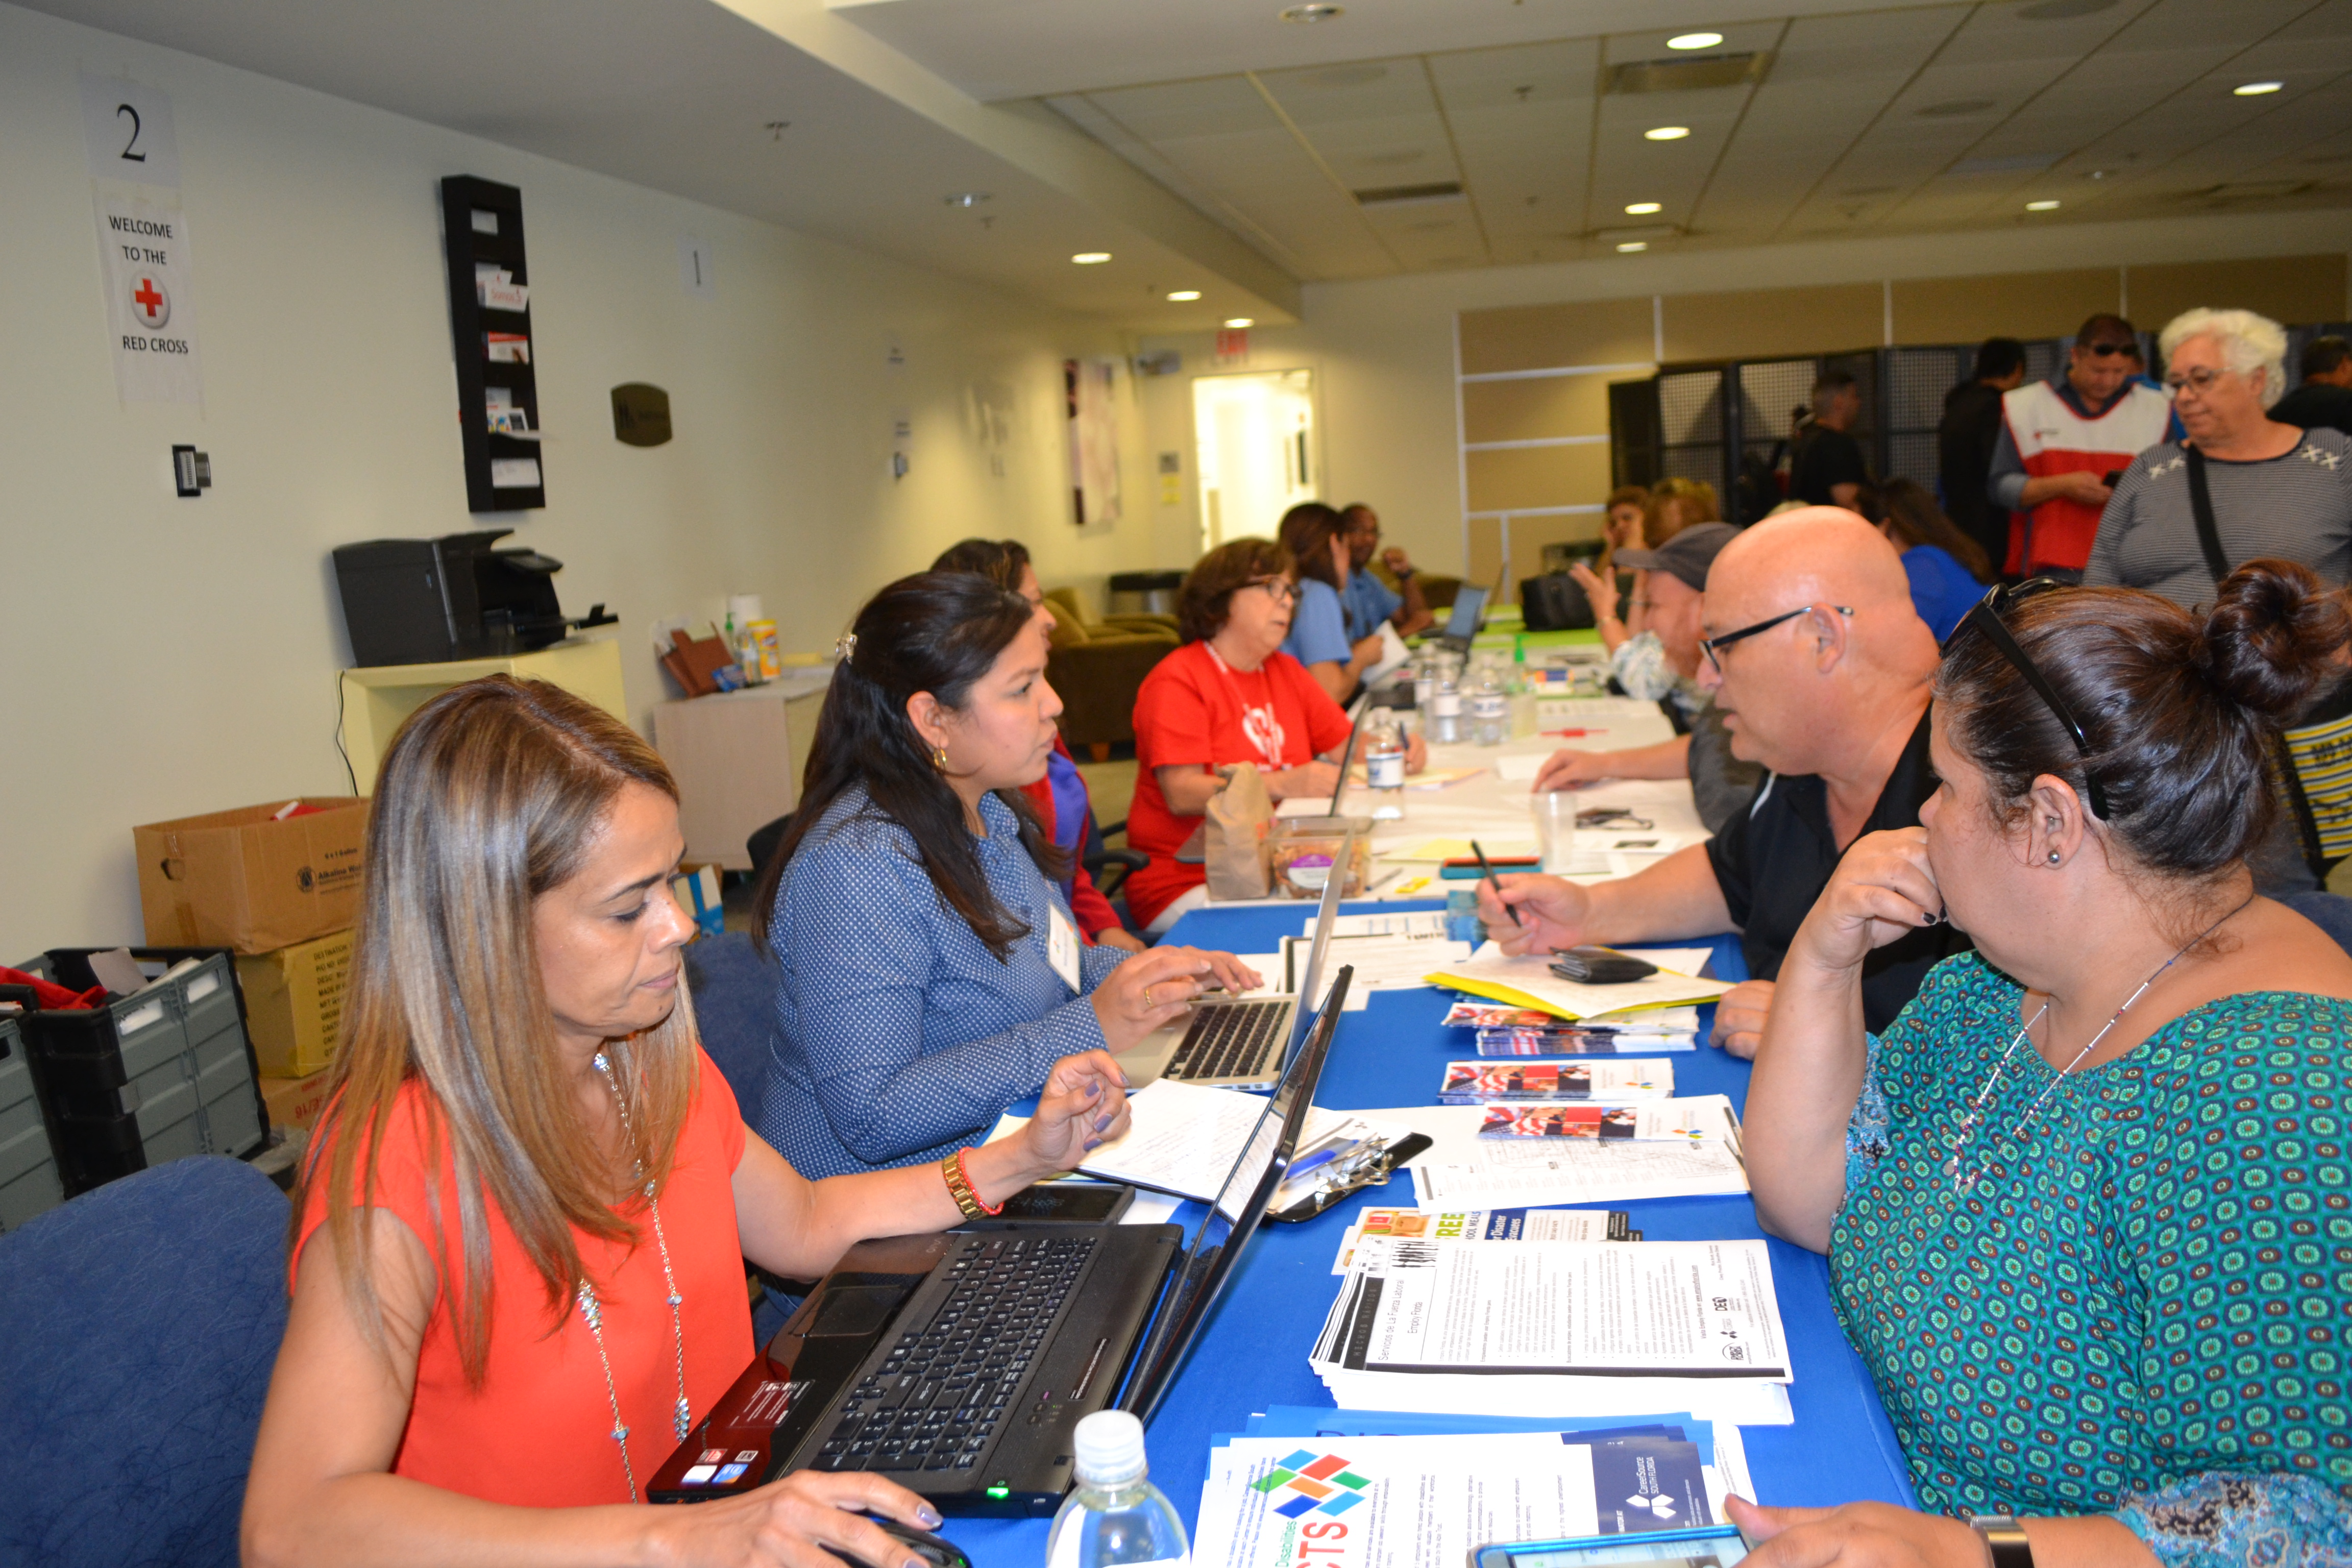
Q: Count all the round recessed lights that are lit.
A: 9